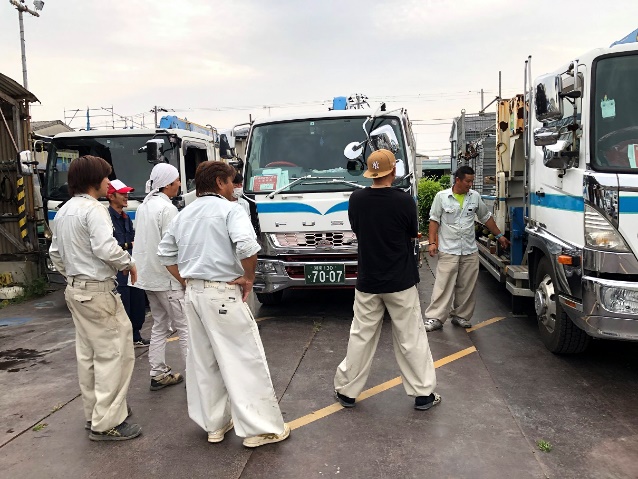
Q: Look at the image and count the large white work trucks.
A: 3